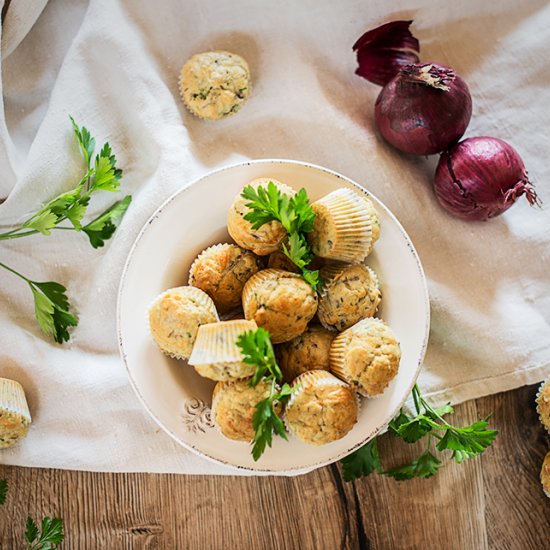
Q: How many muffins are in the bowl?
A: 12